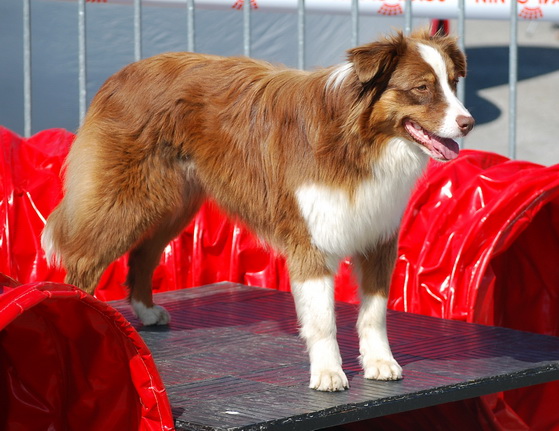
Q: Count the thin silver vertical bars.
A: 10